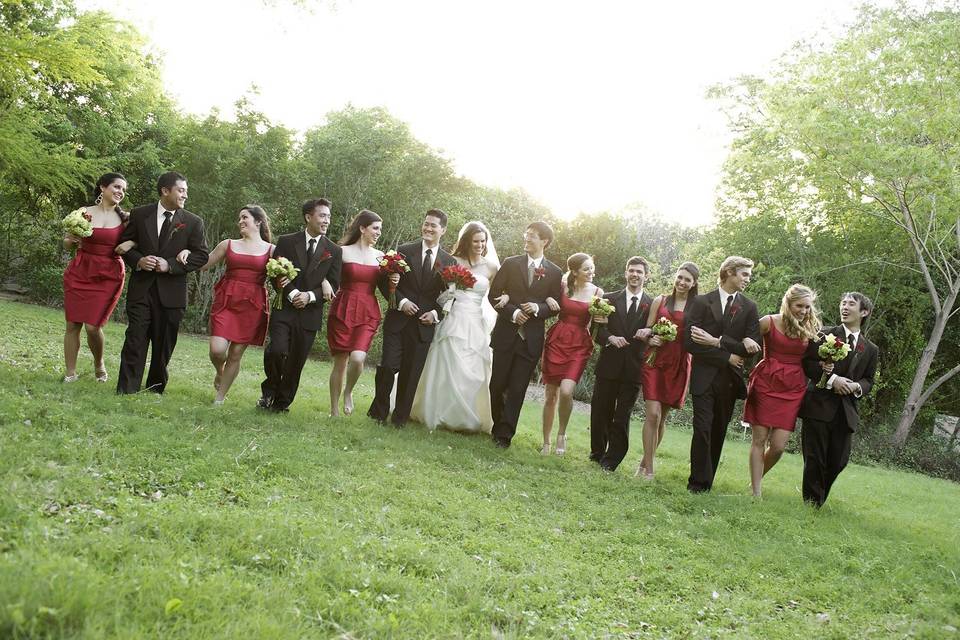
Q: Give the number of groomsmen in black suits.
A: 6